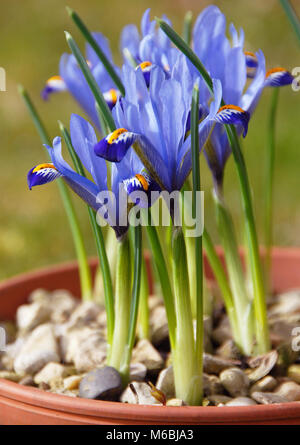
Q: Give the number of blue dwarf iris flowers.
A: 5